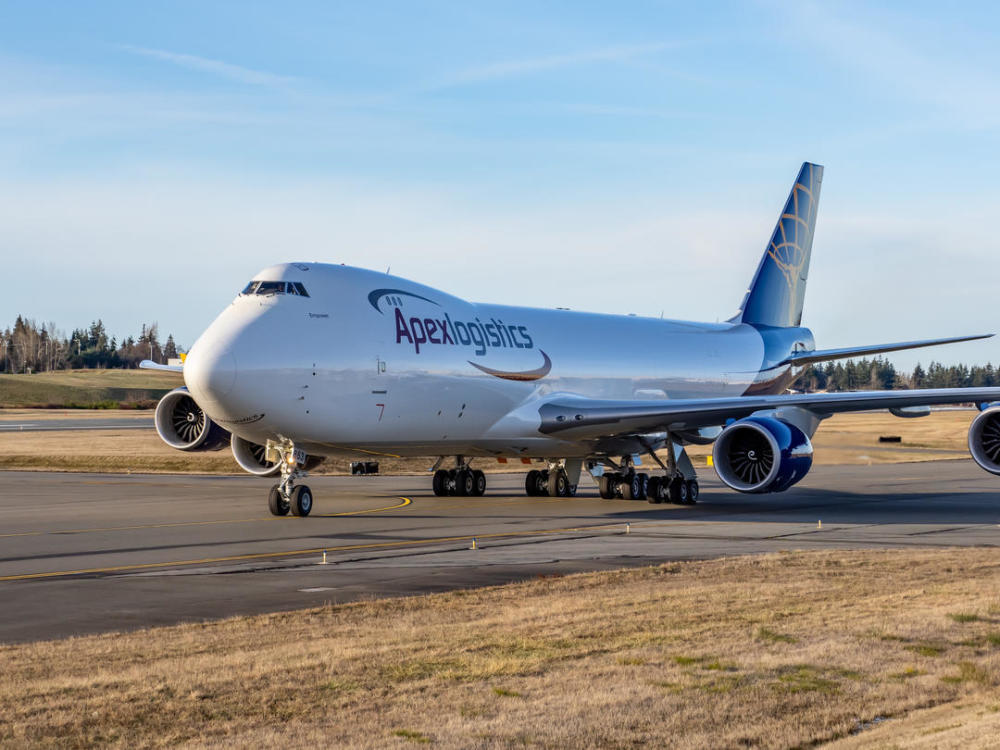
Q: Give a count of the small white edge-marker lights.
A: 4